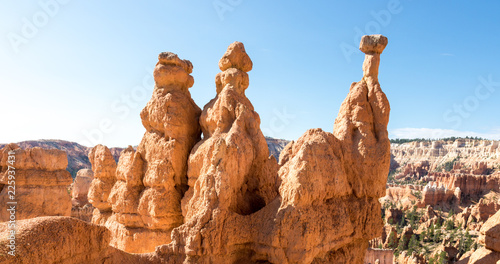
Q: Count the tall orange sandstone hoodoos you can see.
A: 3